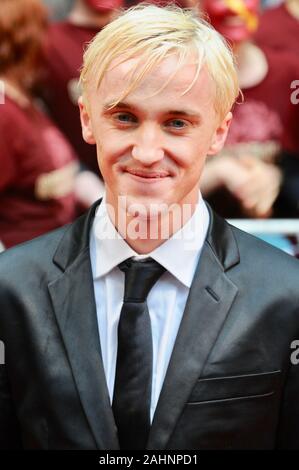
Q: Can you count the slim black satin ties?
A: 1